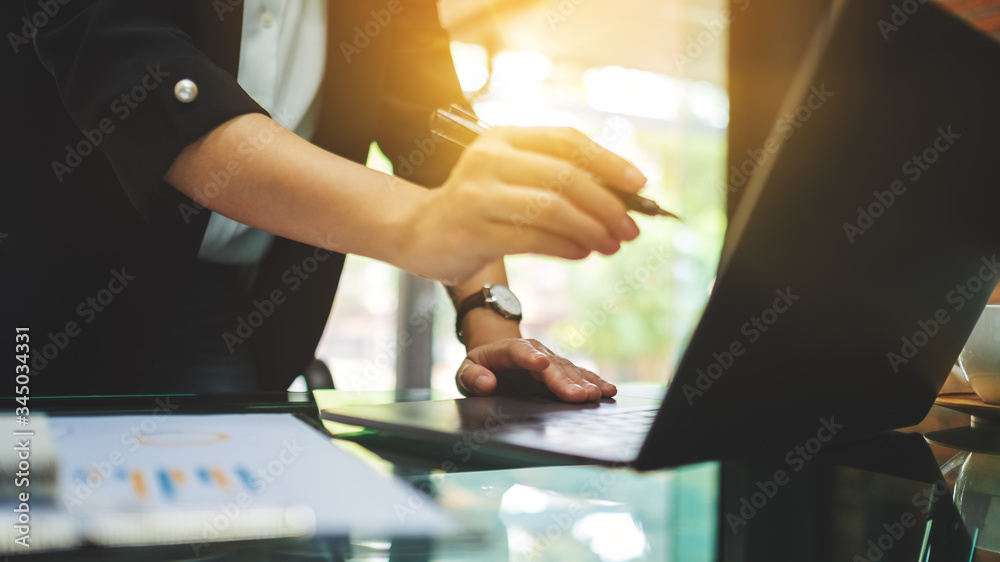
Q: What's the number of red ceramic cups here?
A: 0